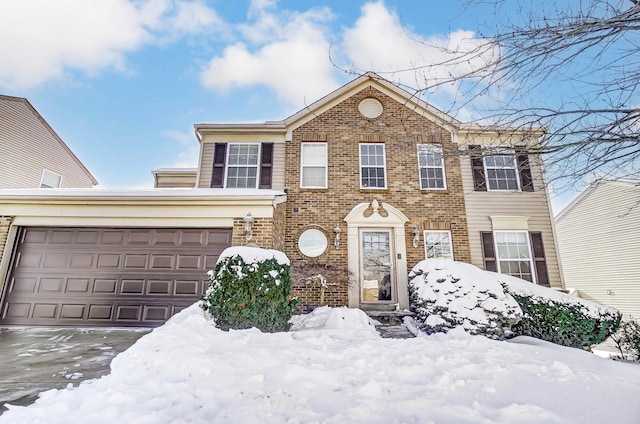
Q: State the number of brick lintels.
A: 4